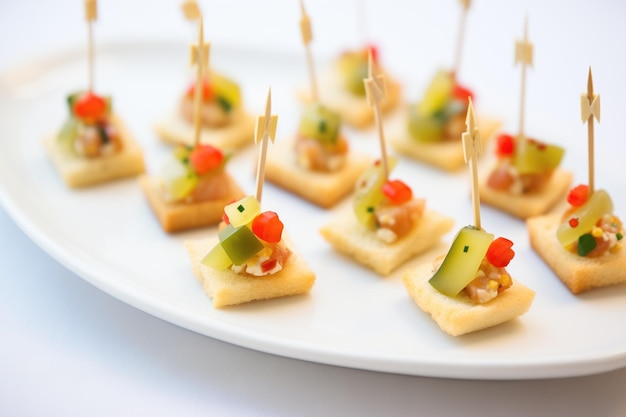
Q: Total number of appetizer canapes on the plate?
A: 11